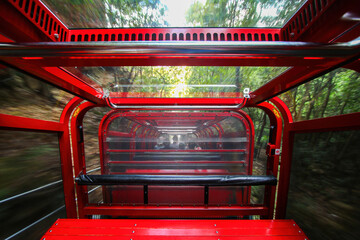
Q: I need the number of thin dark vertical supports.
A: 2